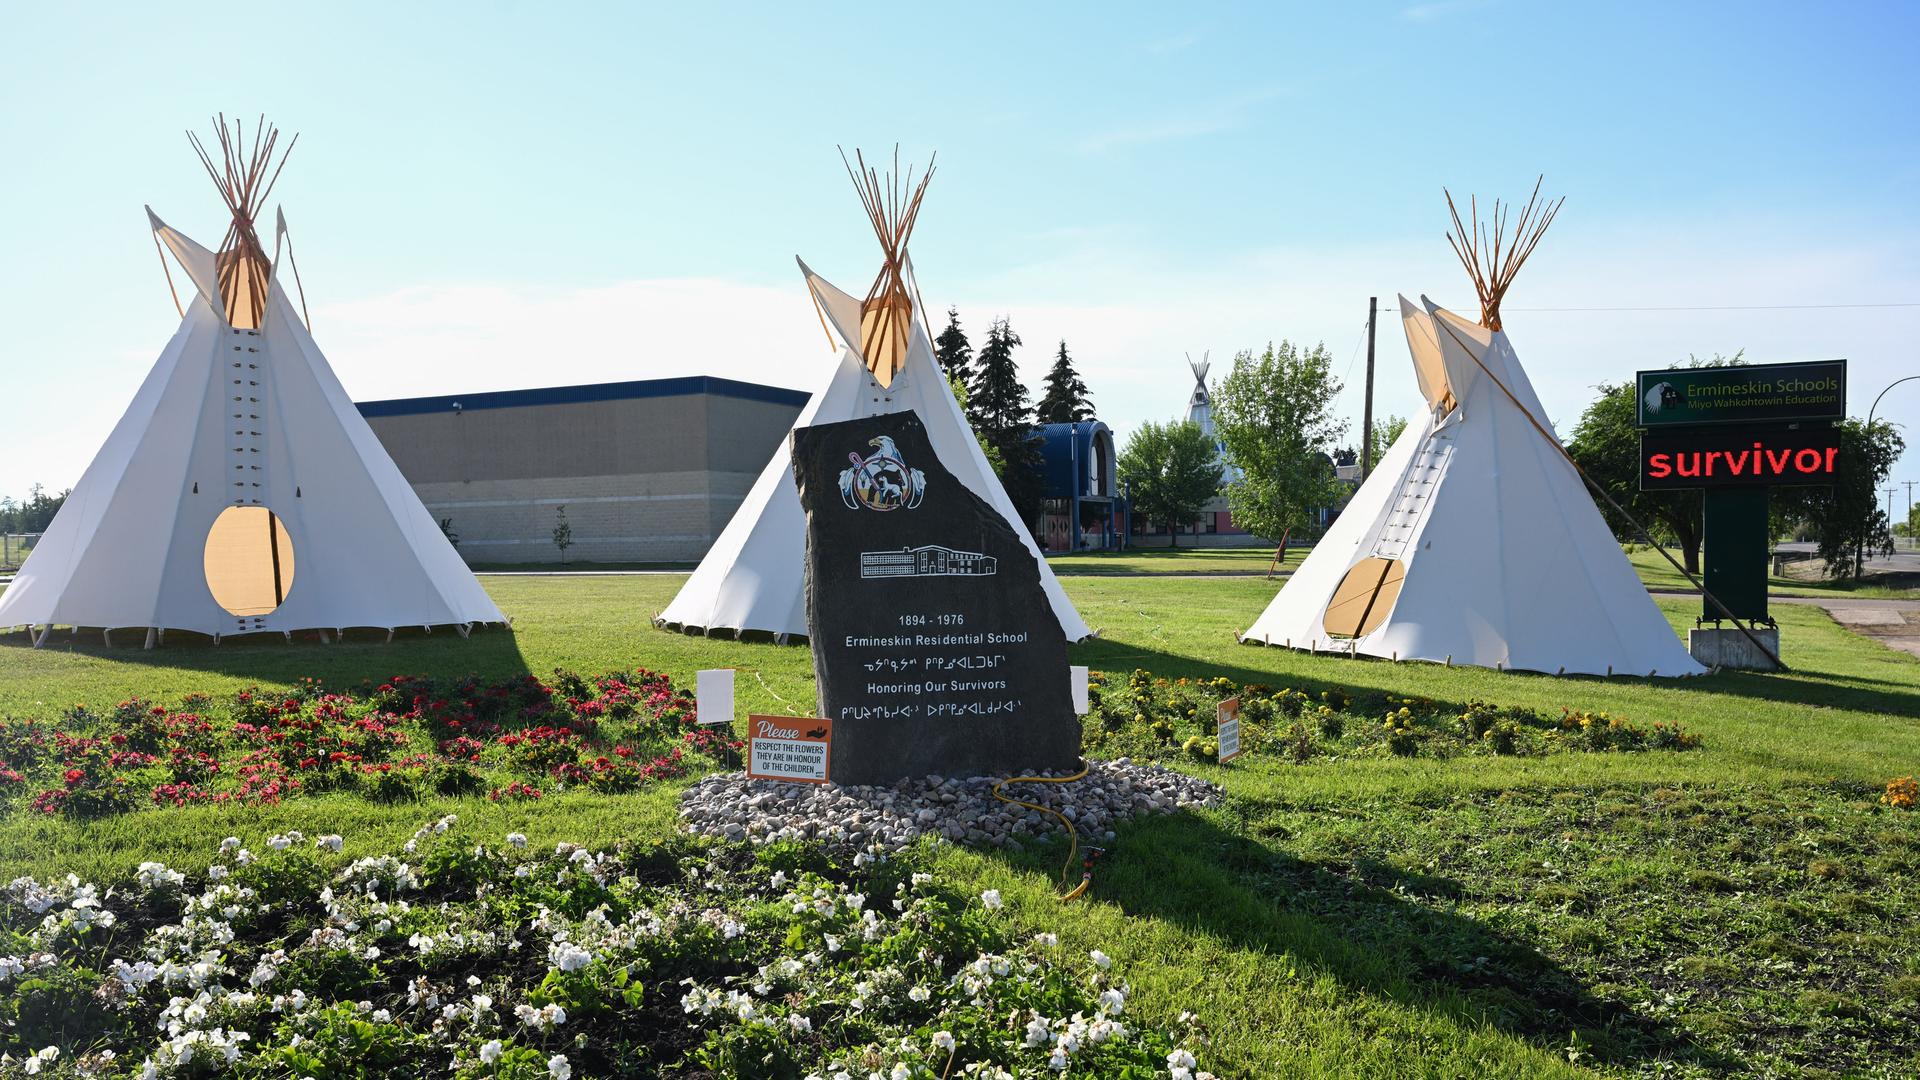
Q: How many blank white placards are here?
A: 2